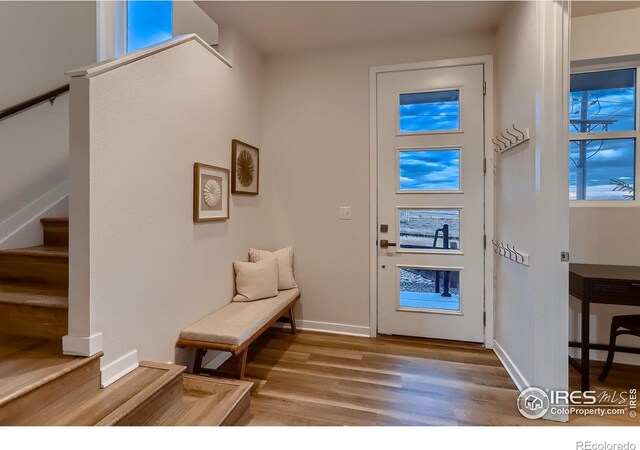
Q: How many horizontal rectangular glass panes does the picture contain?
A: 4